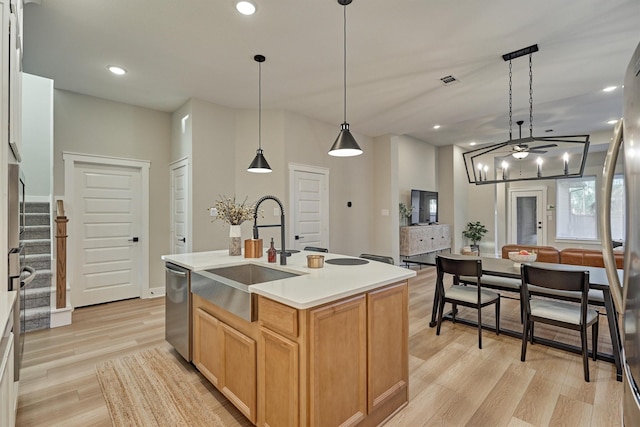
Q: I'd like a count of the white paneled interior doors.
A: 3